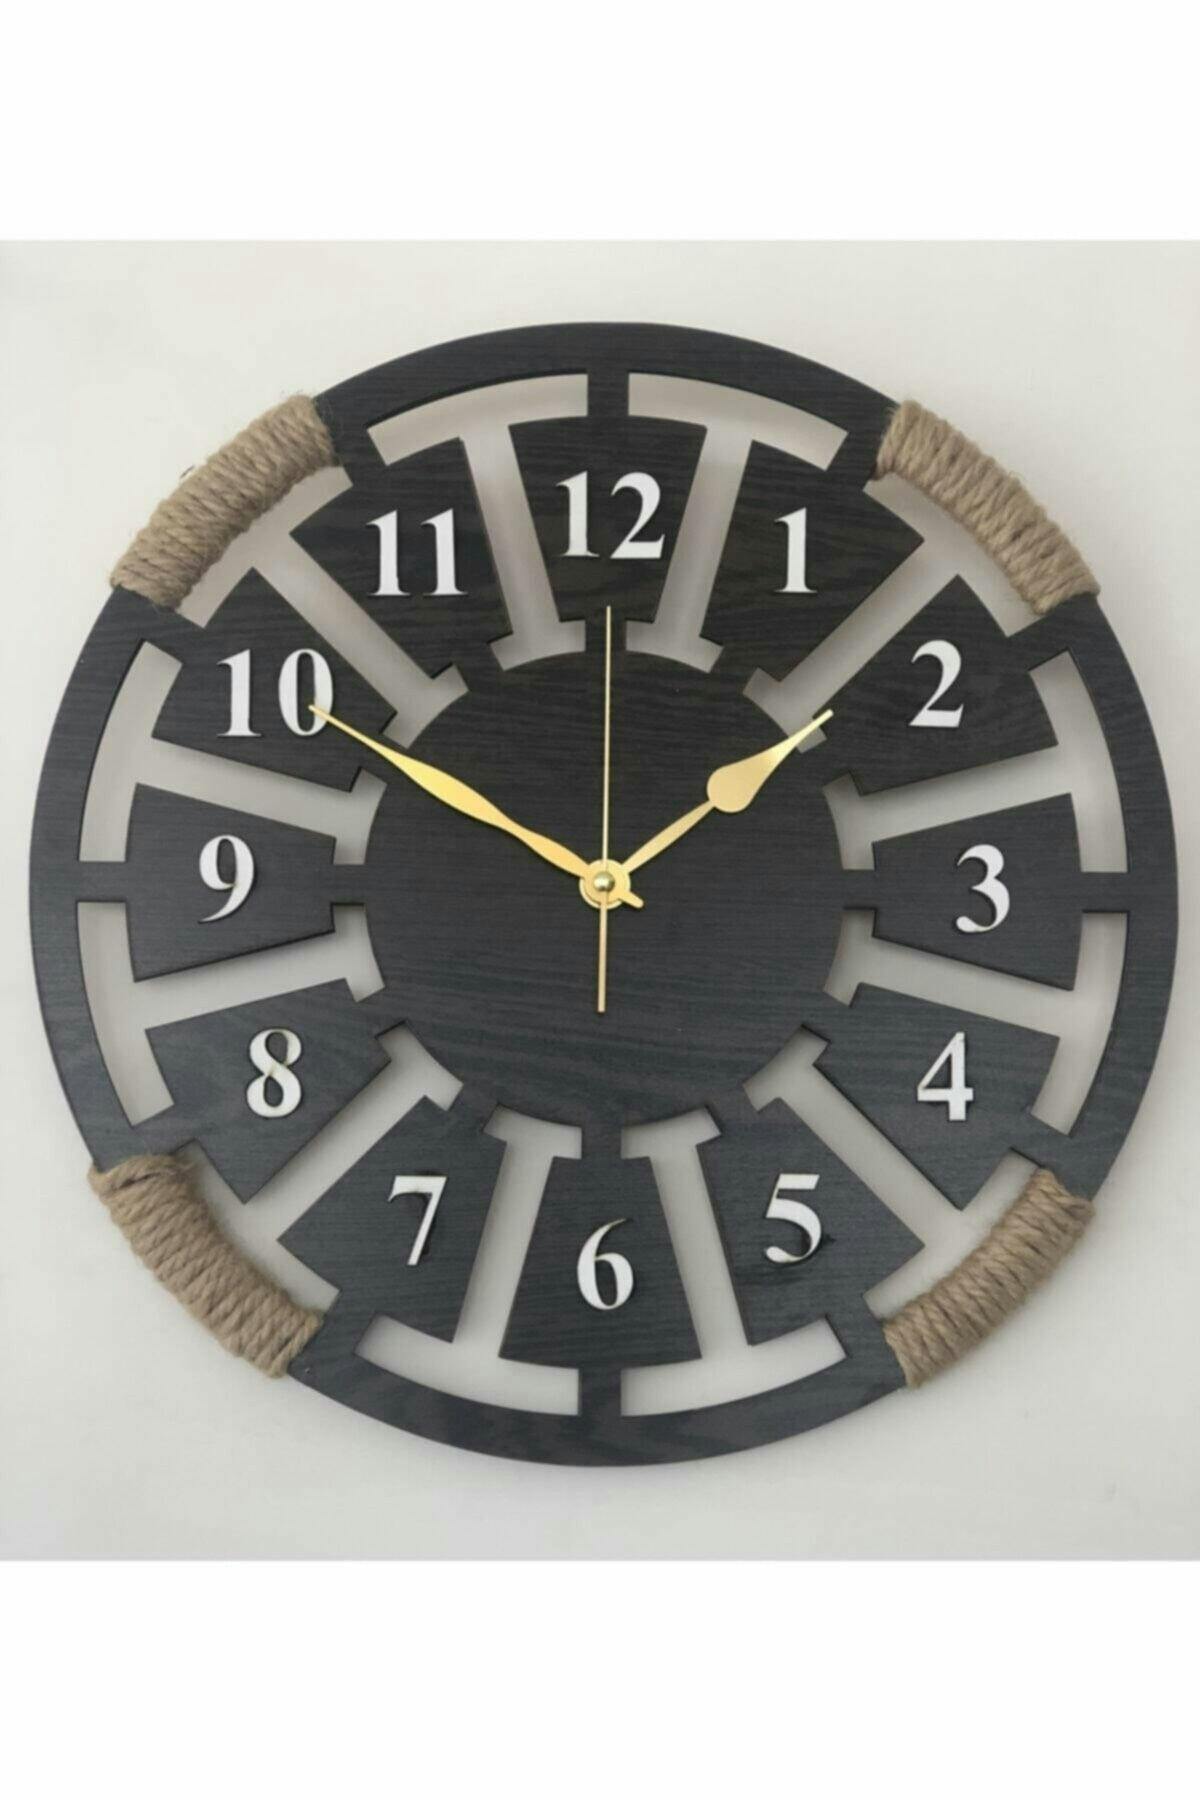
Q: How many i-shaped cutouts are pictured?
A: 12